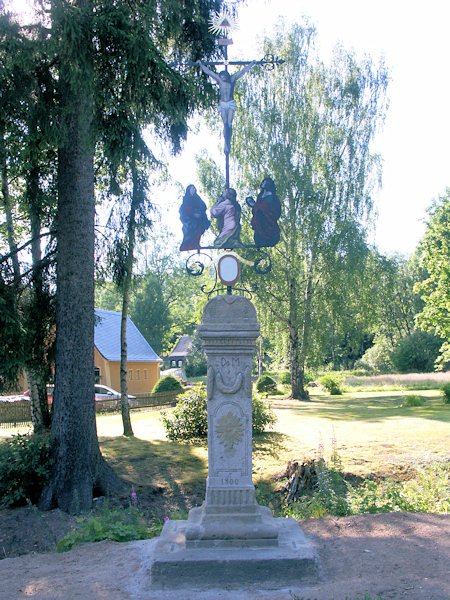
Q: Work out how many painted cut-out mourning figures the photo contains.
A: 3